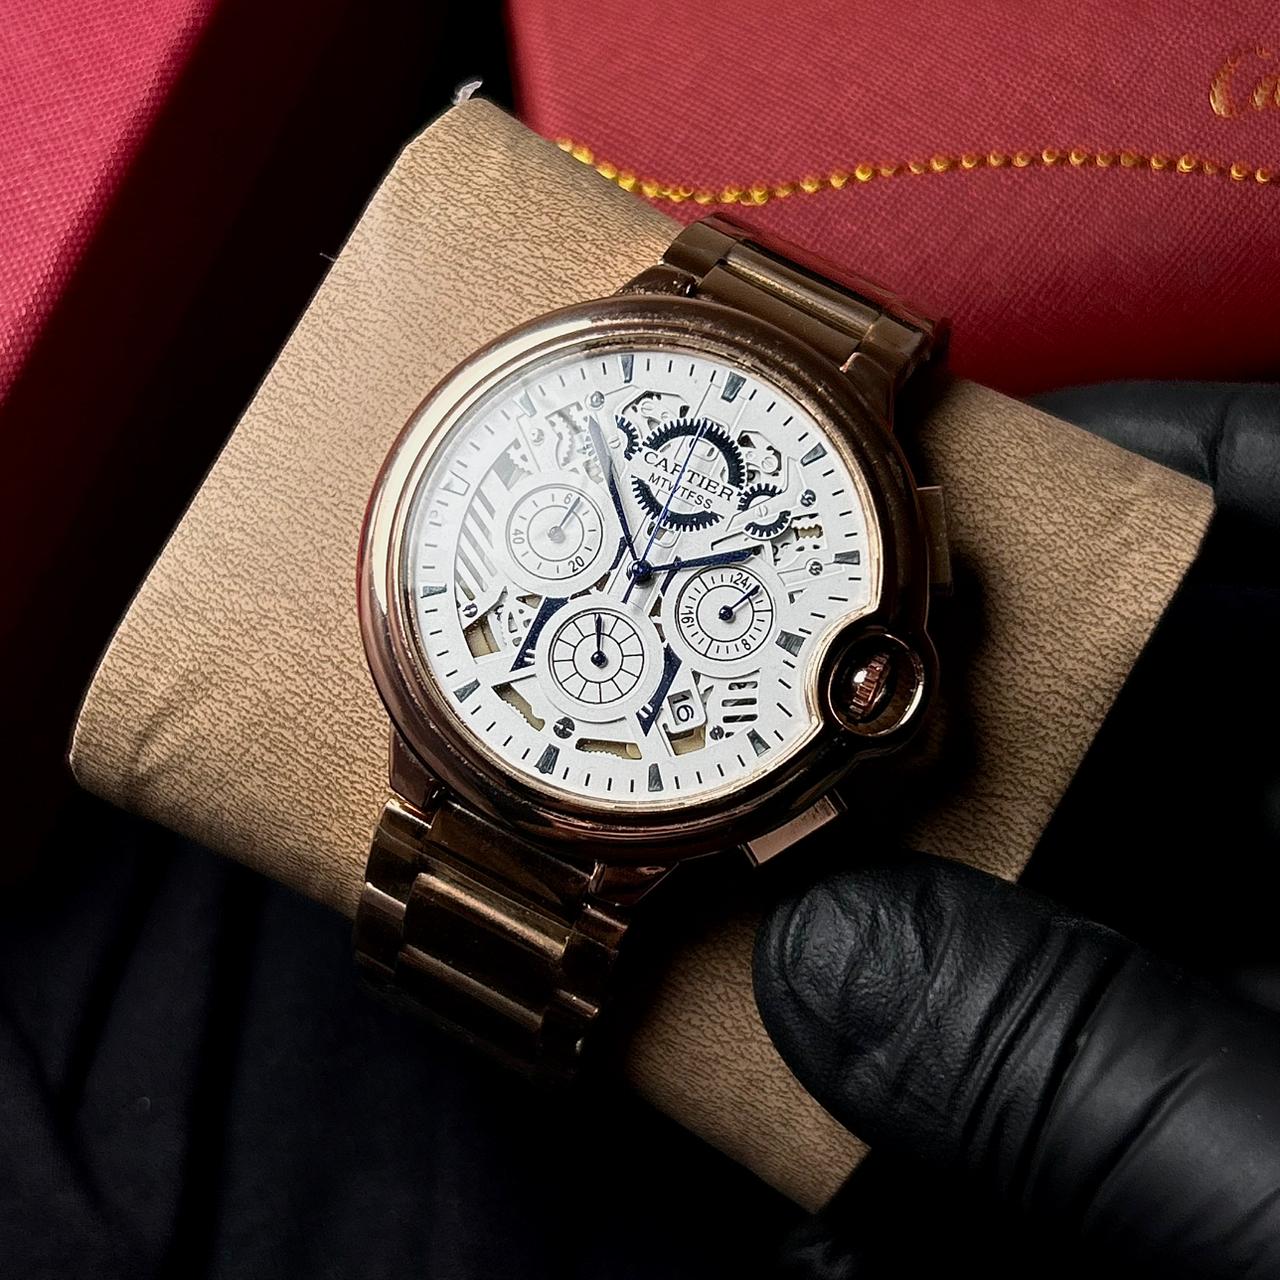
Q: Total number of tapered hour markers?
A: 12